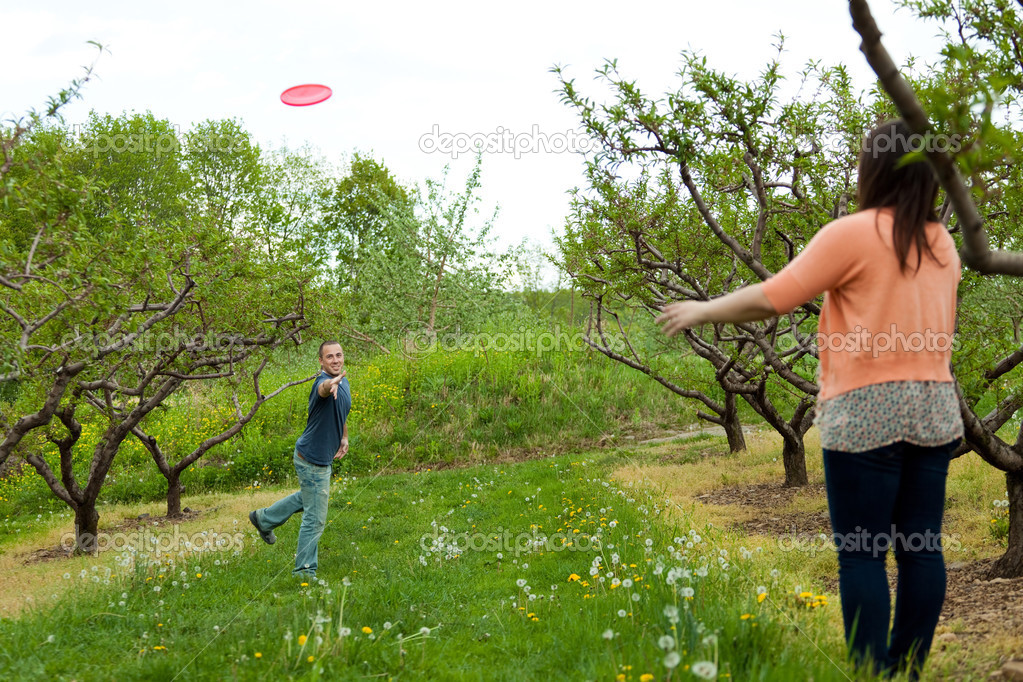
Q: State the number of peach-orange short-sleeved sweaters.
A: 1